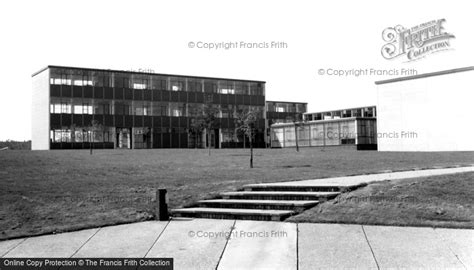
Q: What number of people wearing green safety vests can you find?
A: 0